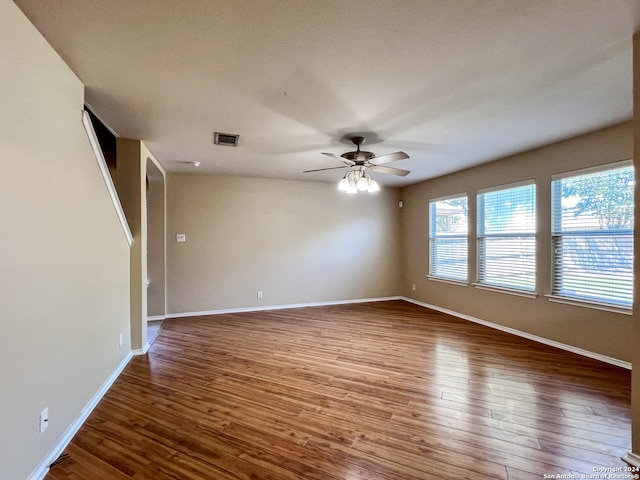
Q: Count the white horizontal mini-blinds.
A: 3